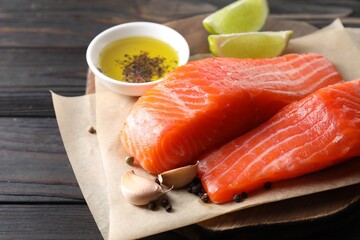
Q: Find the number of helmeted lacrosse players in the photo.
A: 0